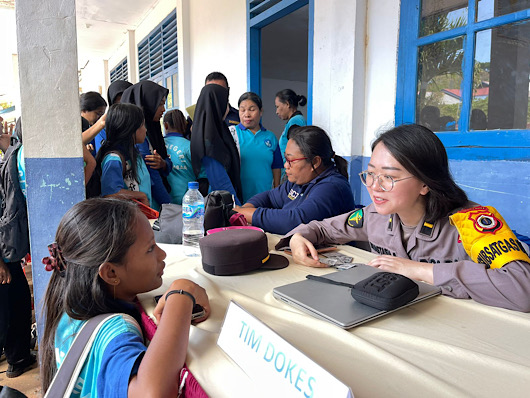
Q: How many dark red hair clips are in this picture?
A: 1